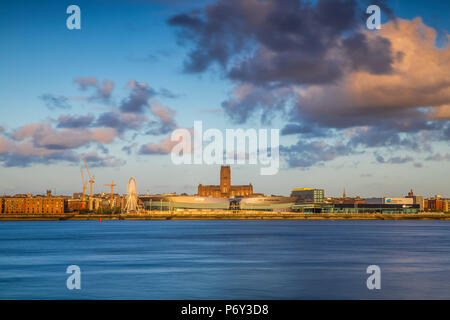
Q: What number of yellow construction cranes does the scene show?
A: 3